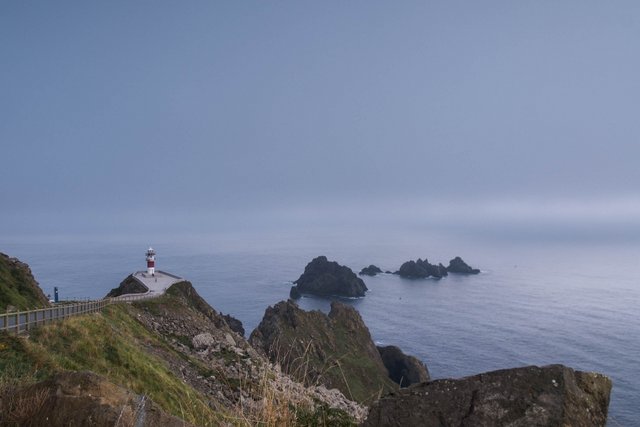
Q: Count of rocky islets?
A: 4